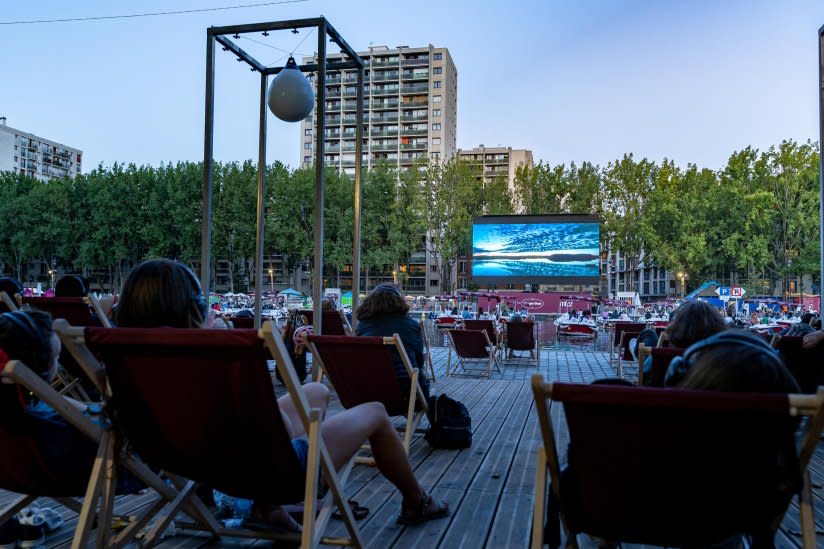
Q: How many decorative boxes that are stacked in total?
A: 0